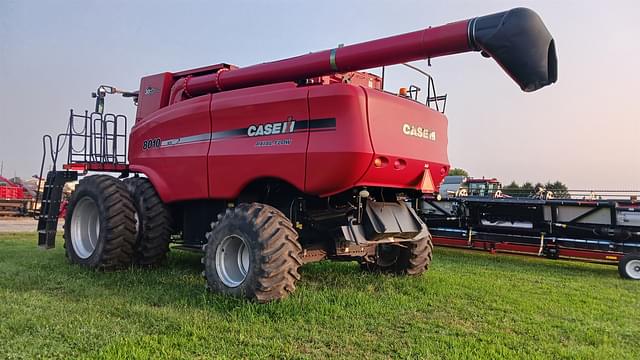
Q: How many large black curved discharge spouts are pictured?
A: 1